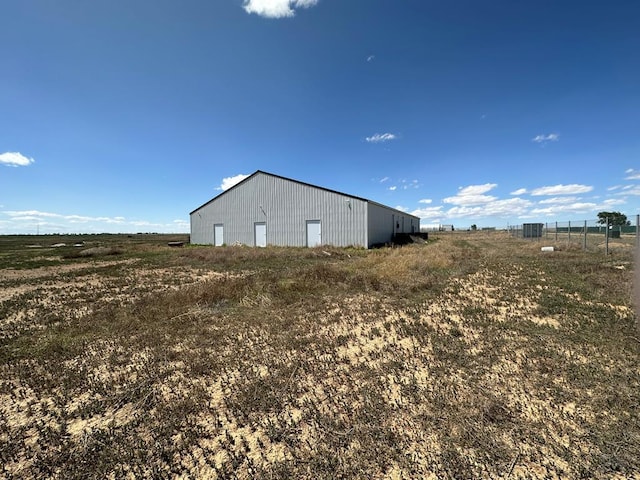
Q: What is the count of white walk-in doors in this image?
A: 3